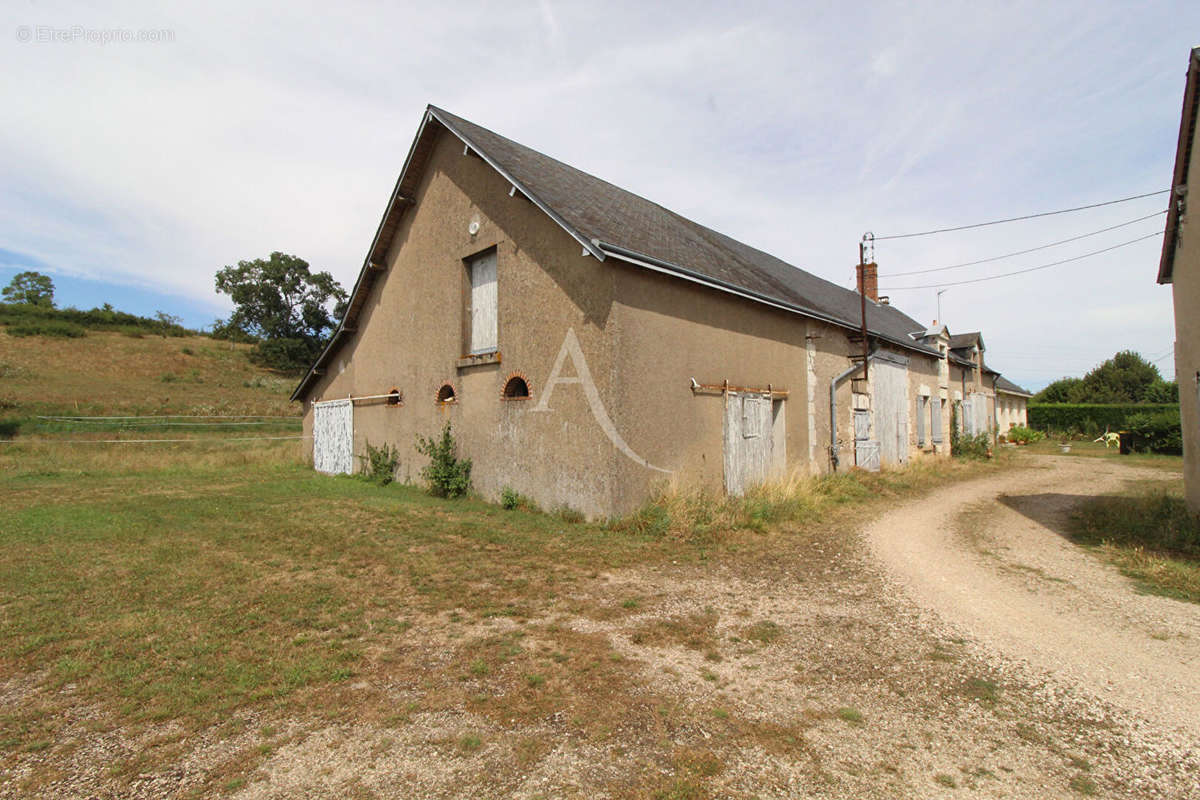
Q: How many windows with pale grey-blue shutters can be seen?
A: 2